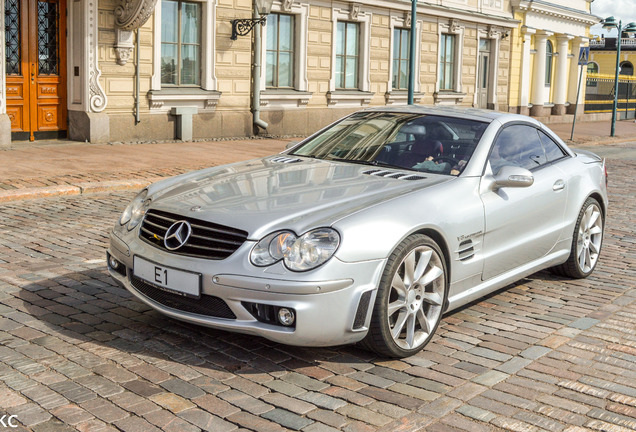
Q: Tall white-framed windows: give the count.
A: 5